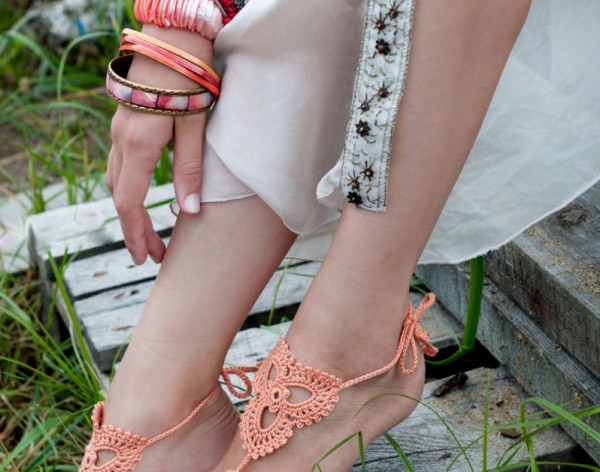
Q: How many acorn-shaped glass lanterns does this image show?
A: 0